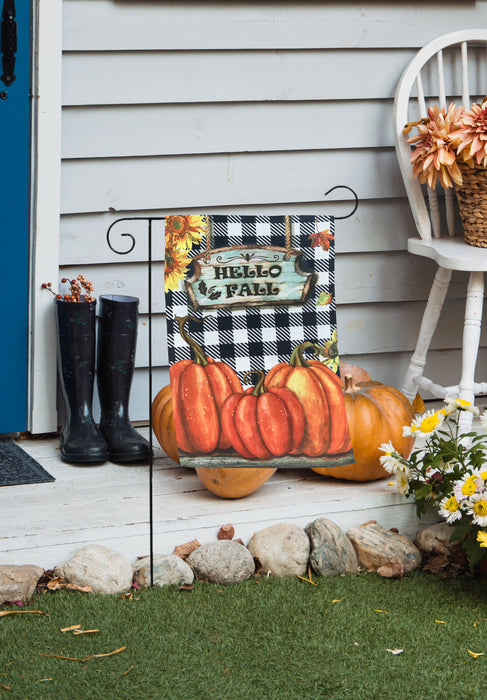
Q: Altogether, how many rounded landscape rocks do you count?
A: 8